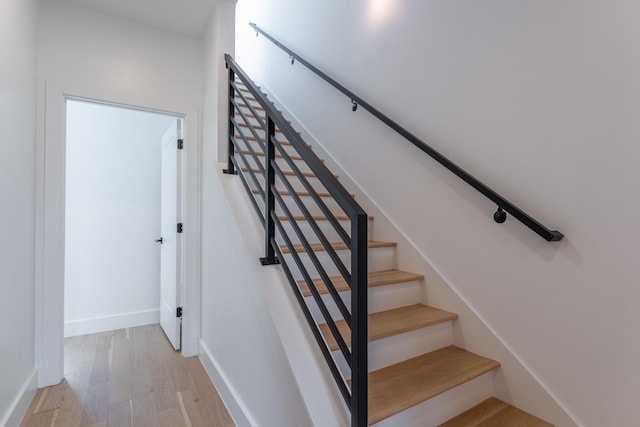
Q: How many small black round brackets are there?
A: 4